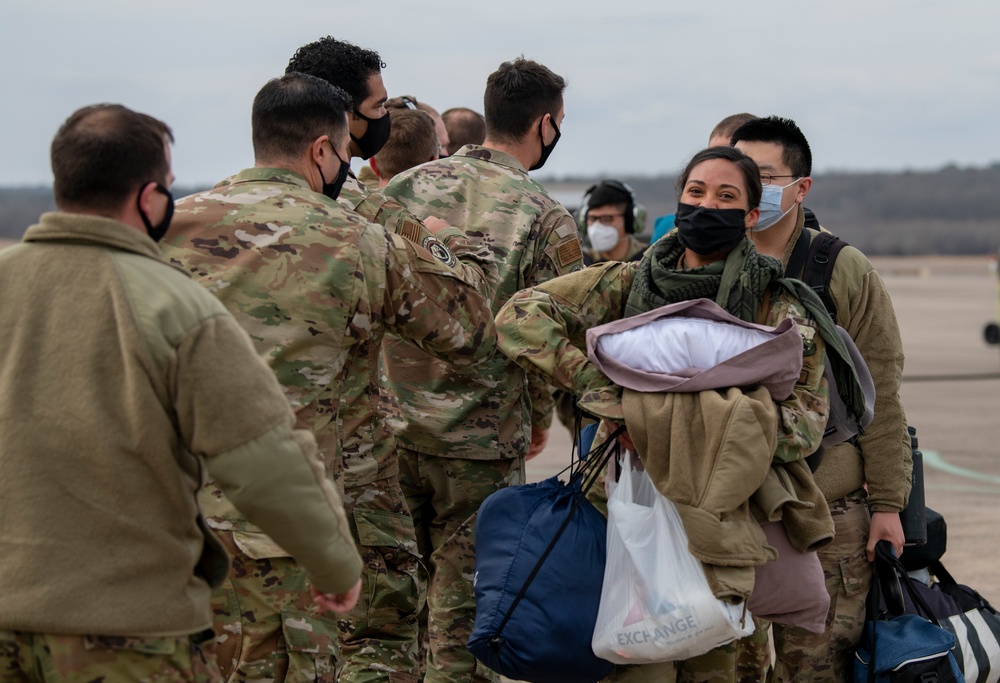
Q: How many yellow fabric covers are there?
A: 0